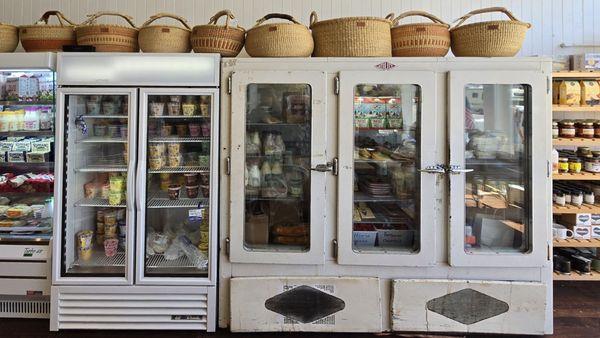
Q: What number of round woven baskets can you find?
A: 9